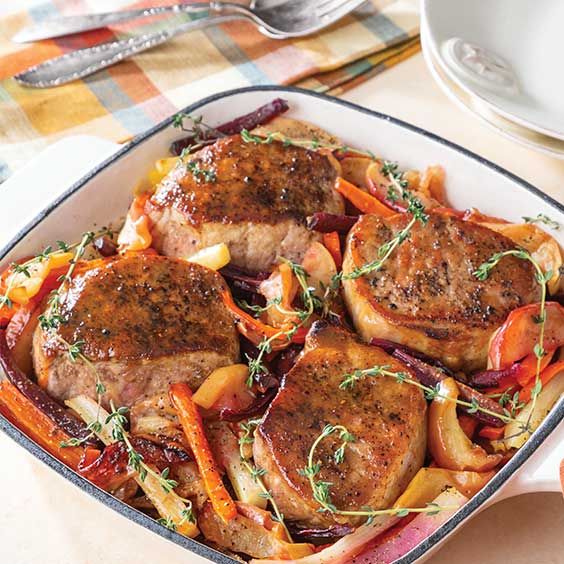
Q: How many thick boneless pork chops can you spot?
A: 4